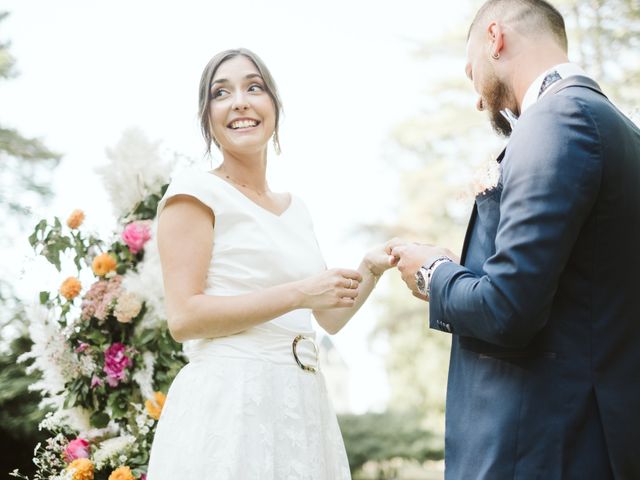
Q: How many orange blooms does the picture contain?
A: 6